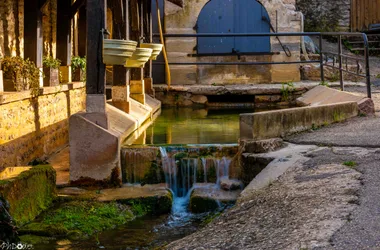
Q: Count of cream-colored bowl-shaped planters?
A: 3